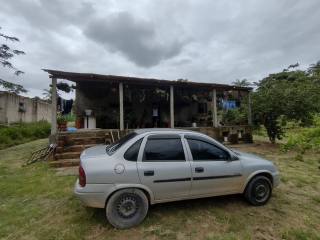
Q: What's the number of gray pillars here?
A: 5